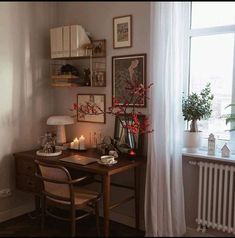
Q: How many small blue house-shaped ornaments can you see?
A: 0